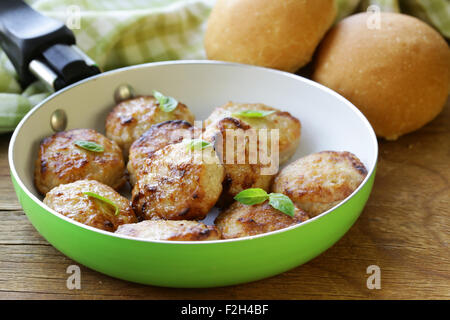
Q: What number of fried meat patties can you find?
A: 10